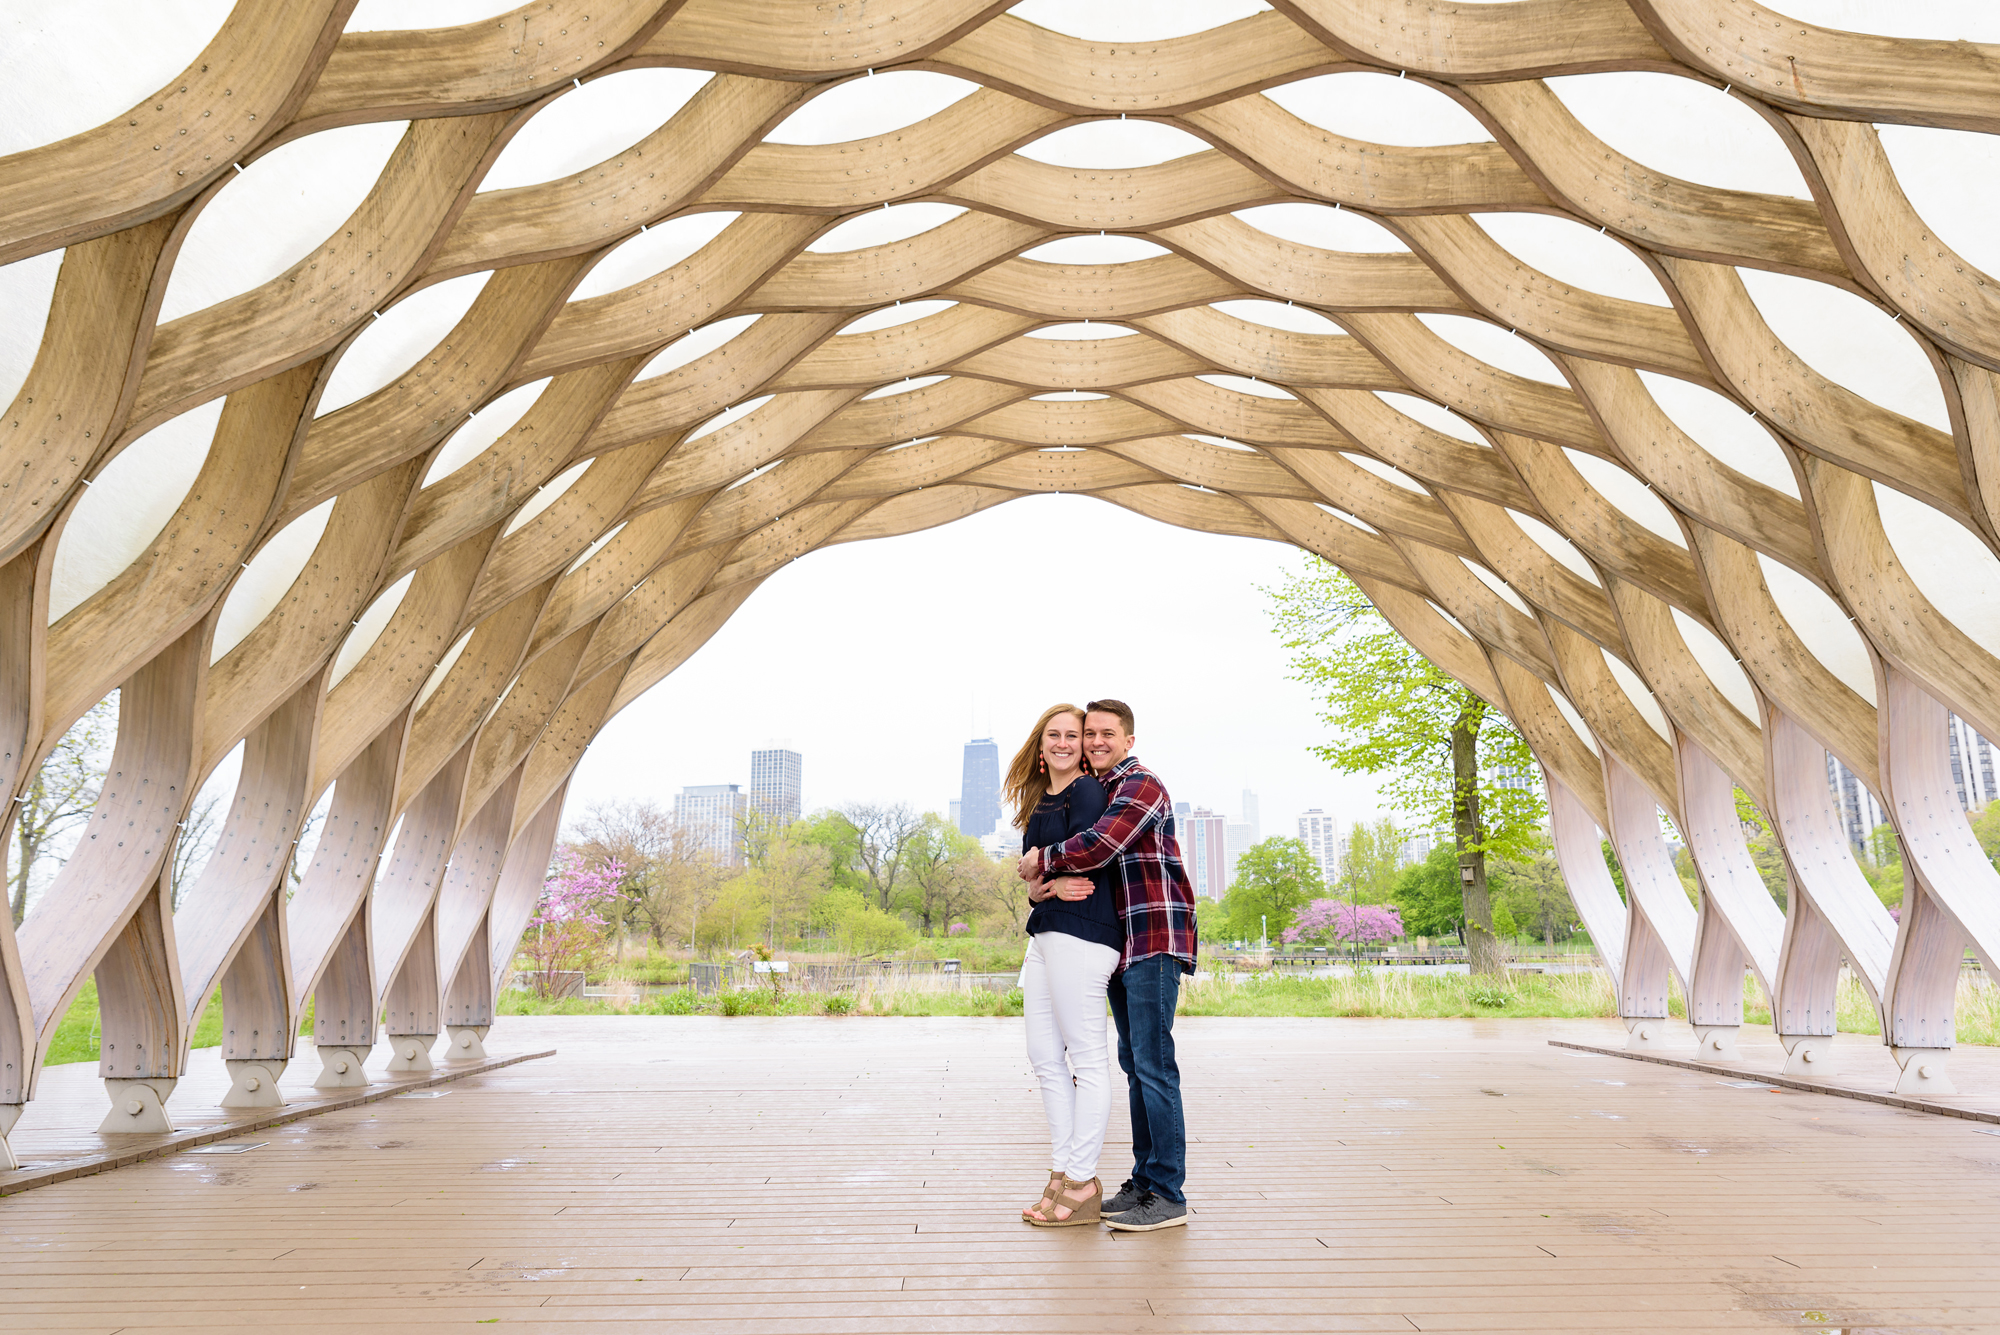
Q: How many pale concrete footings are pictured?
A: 10